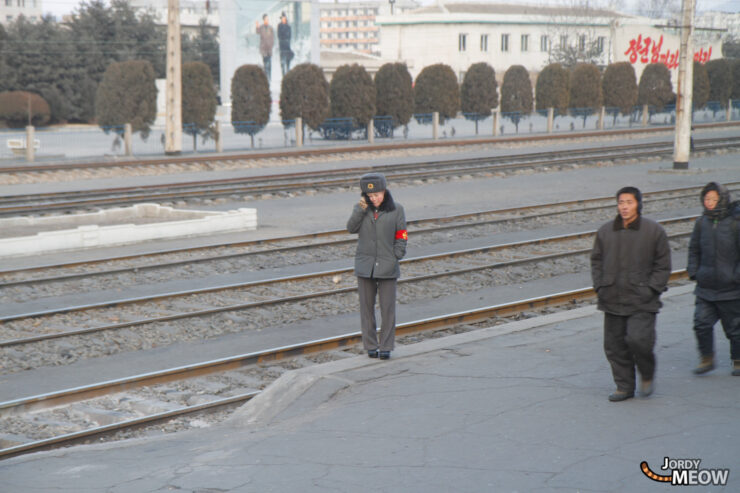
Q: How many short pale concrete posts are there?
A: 11